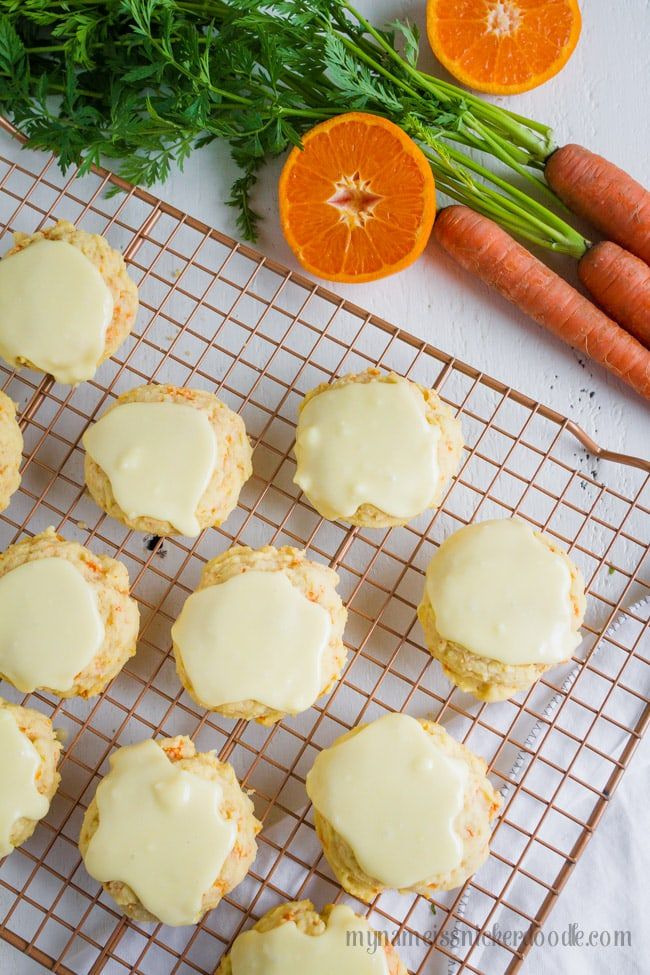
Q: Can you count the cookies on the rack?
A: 11